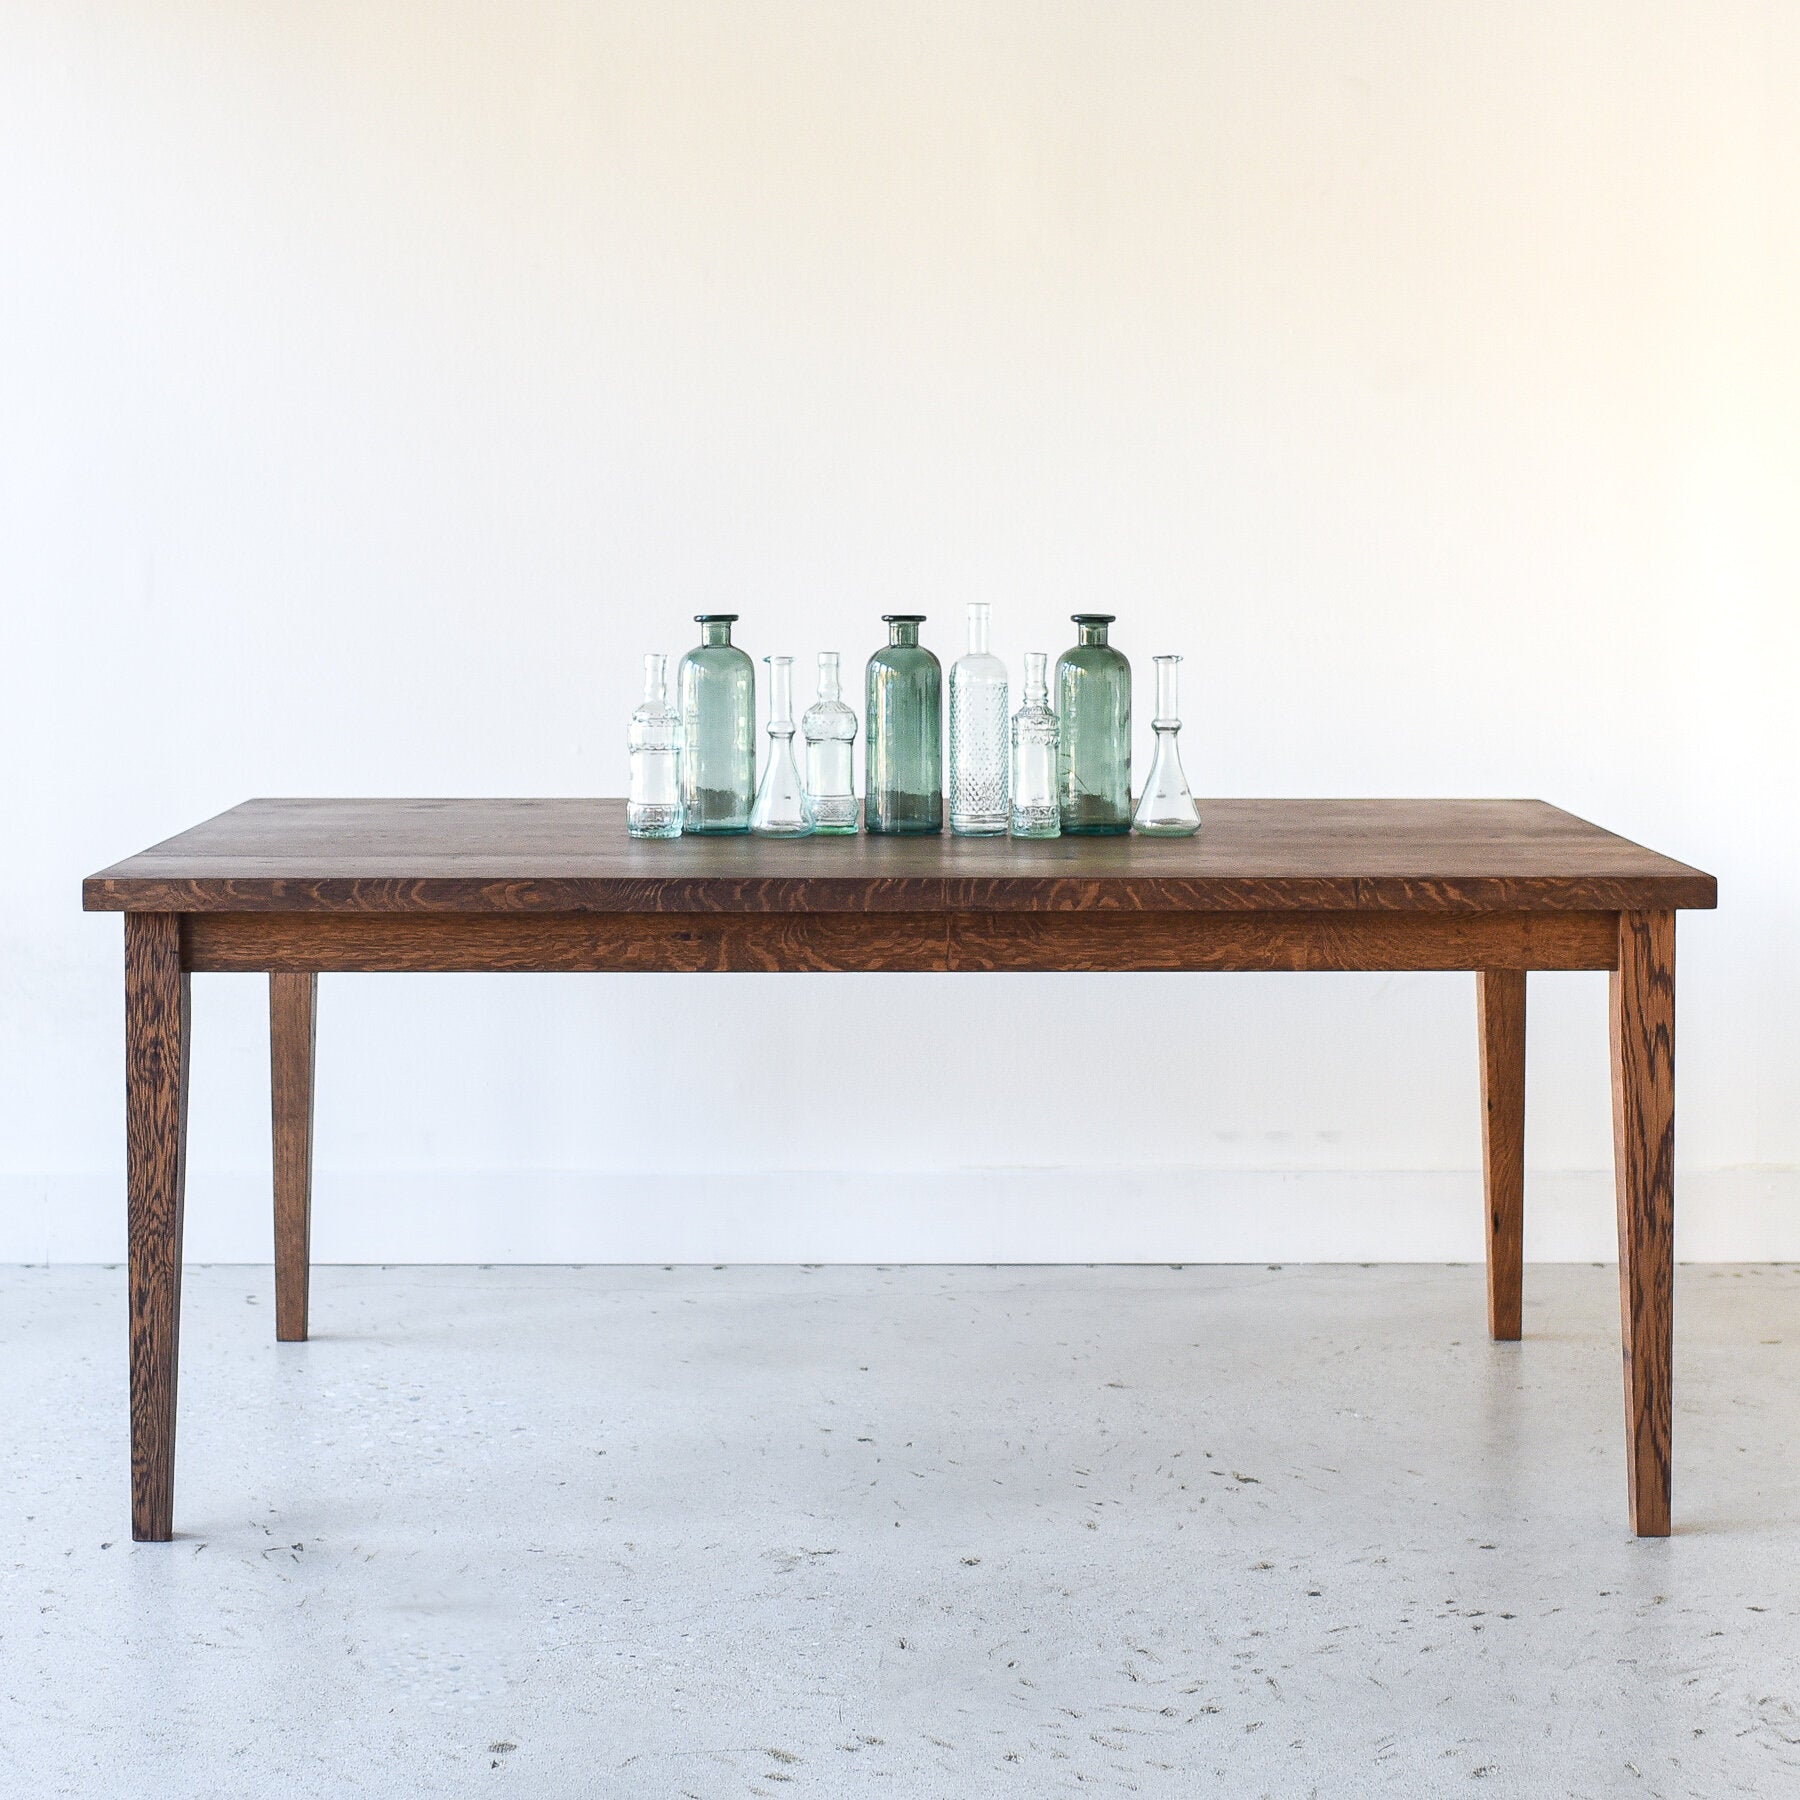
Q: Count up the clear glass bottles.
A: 6